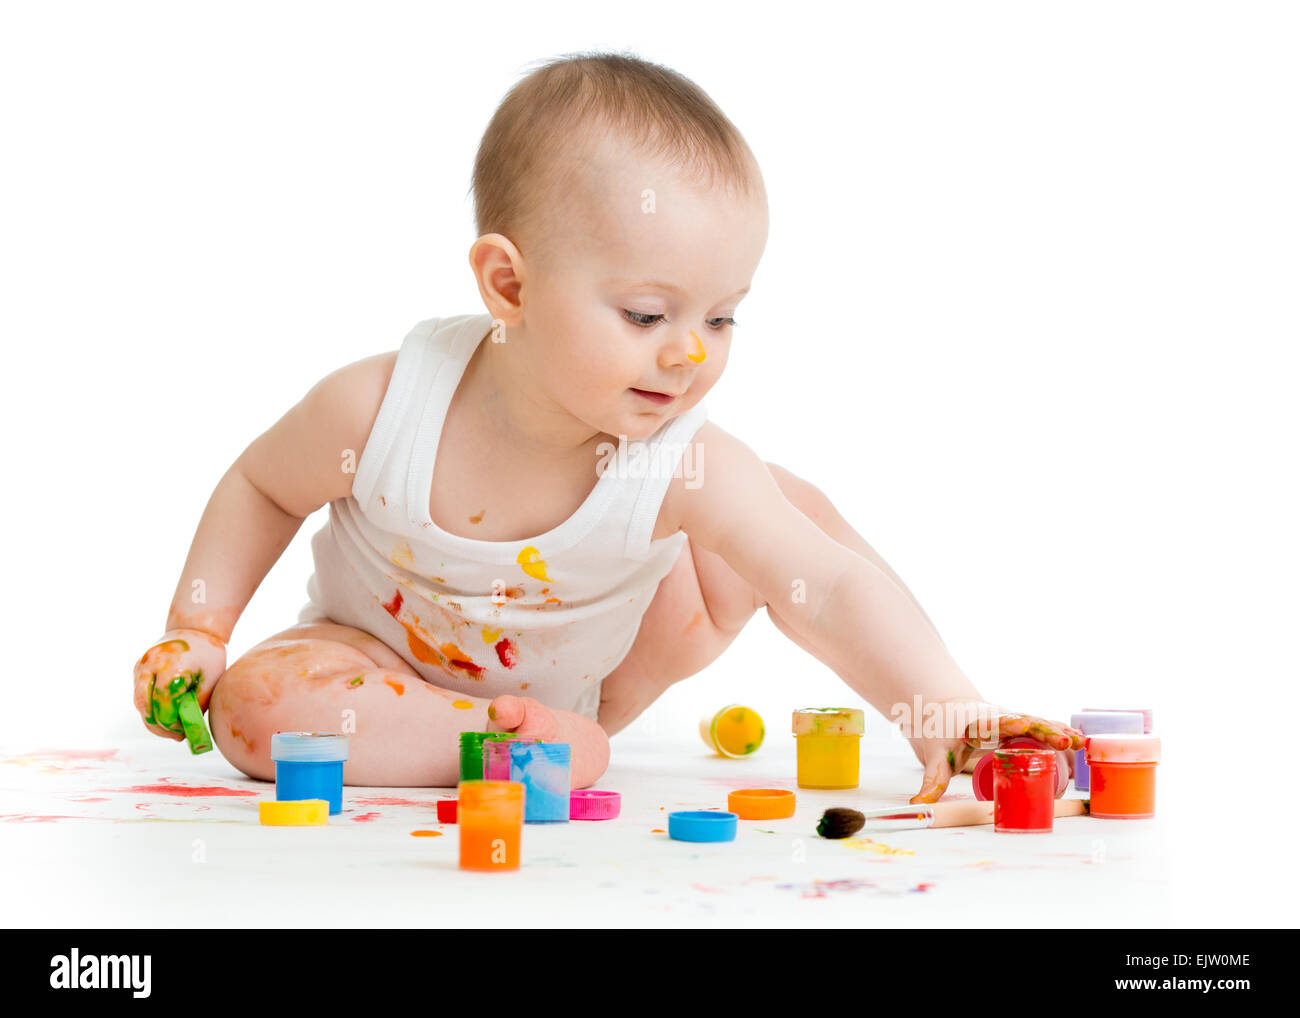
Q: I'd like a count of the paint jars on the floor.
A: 12